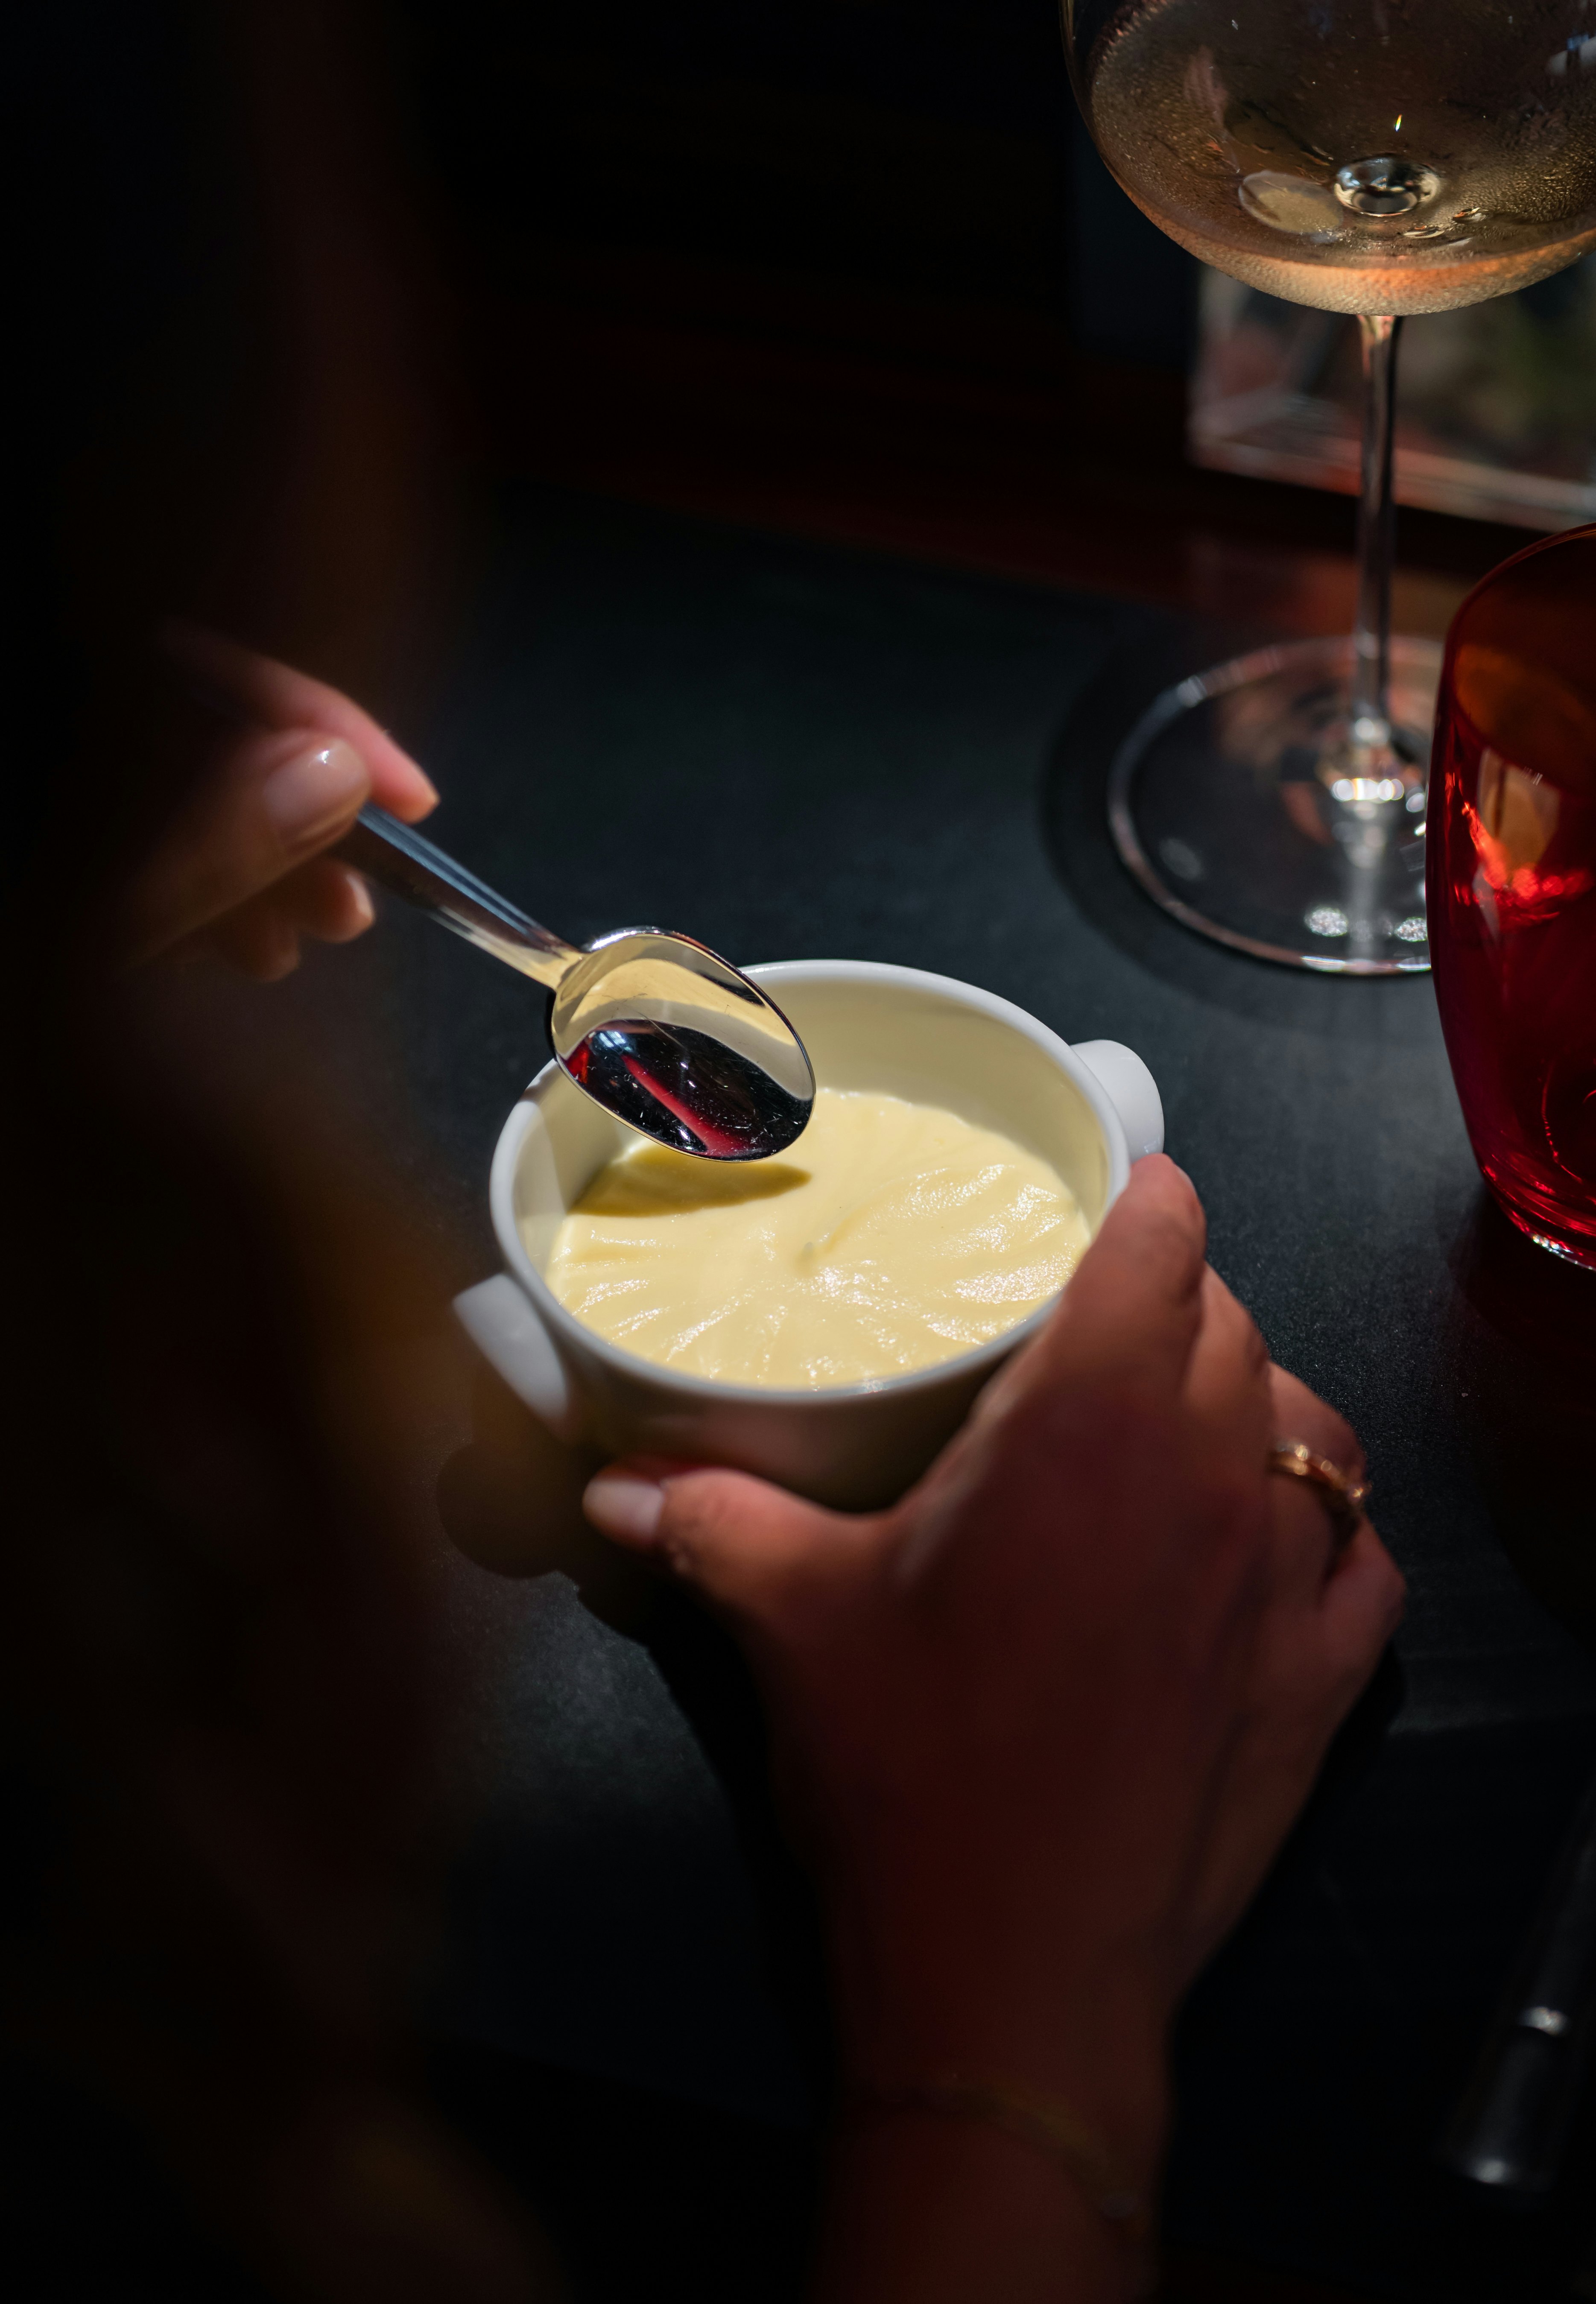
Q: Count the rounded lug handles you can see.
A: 2